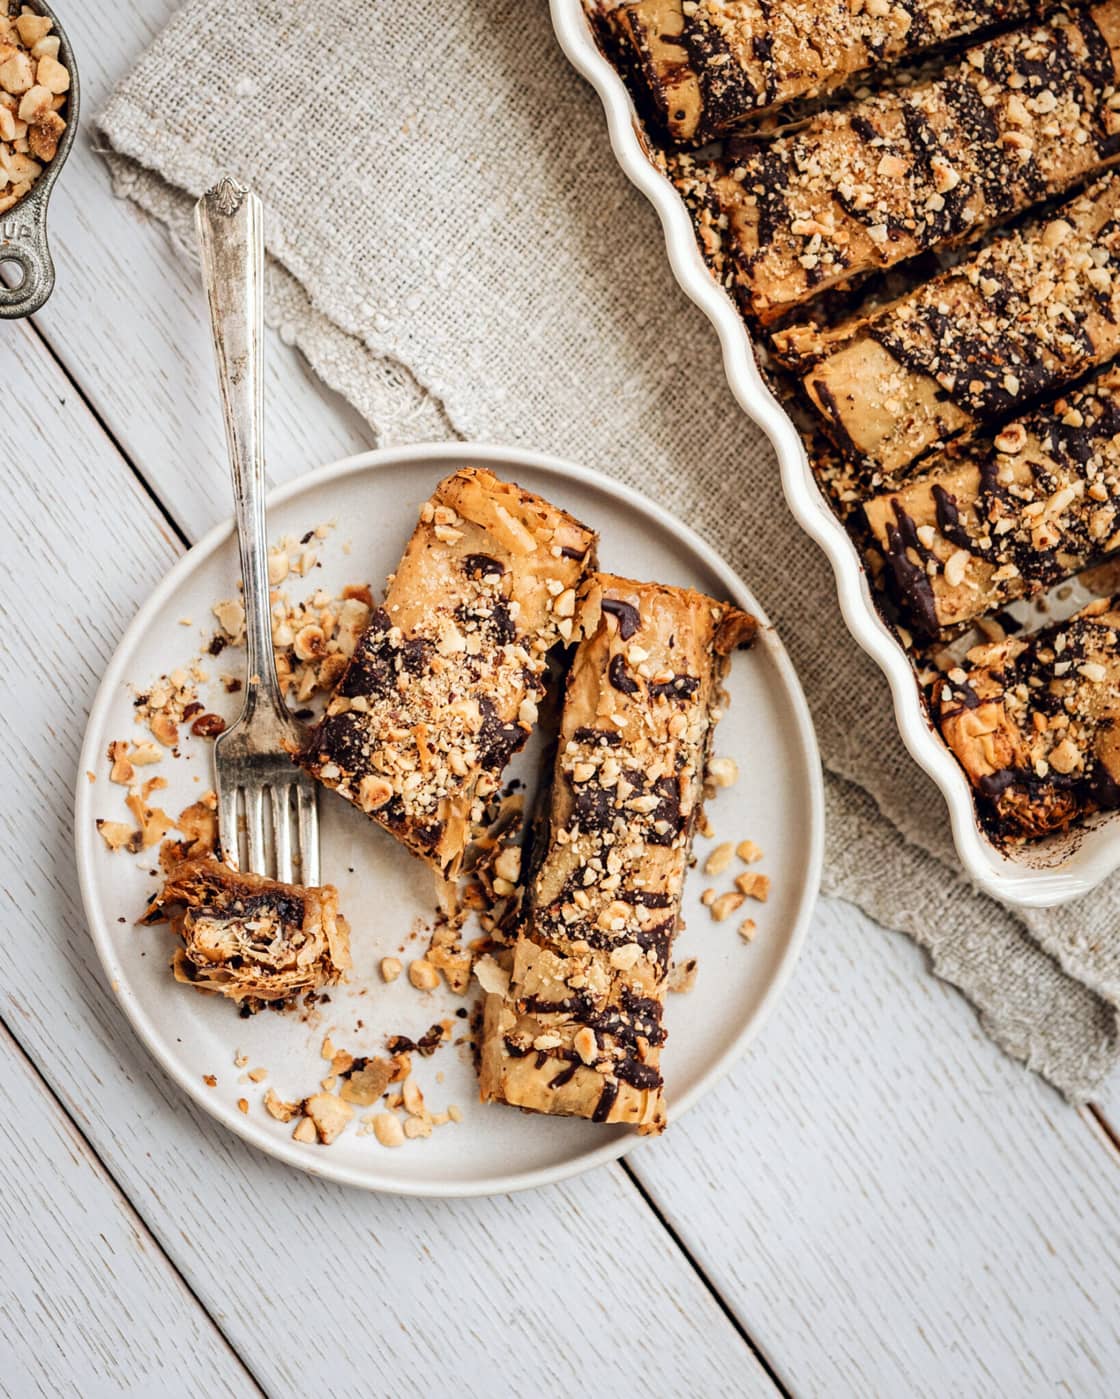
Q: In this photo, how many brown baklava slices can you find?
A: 7